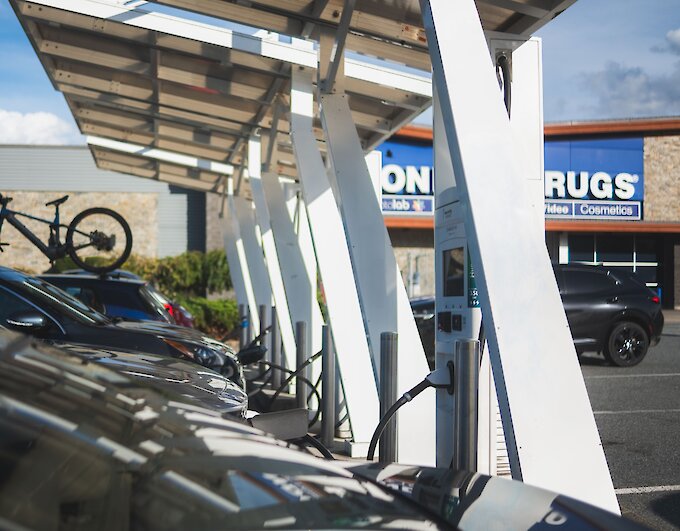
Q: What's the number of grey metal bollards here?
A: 7